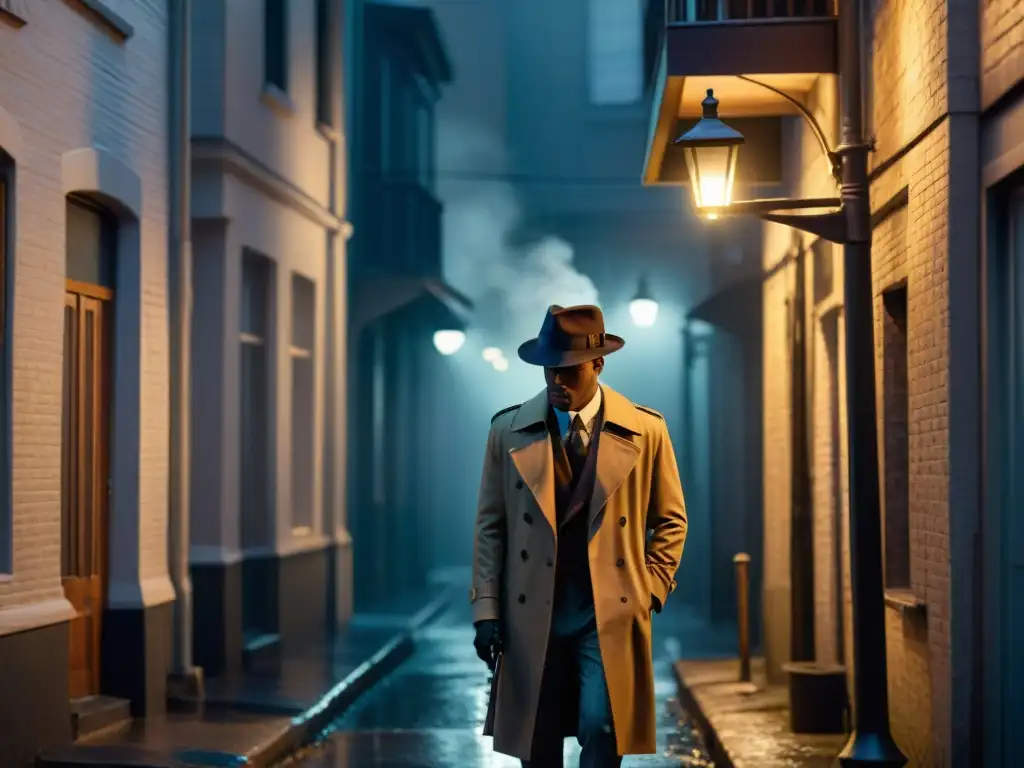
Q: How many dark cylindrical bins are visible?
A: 1